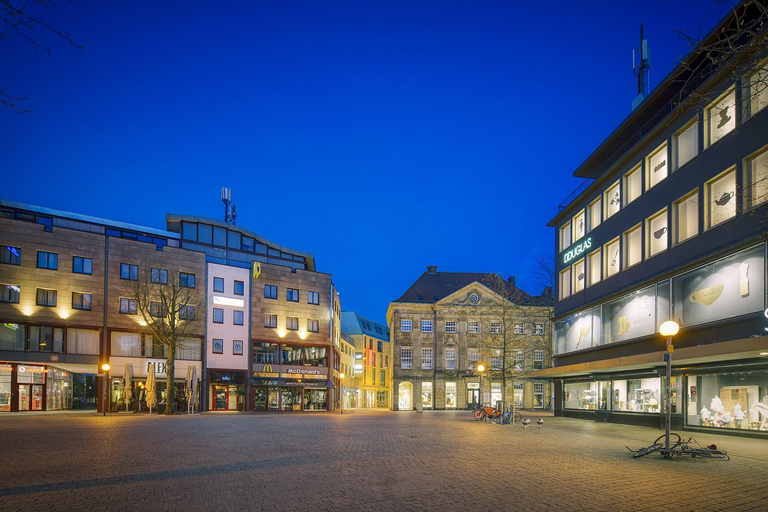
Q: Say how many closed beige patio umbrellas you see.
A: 4